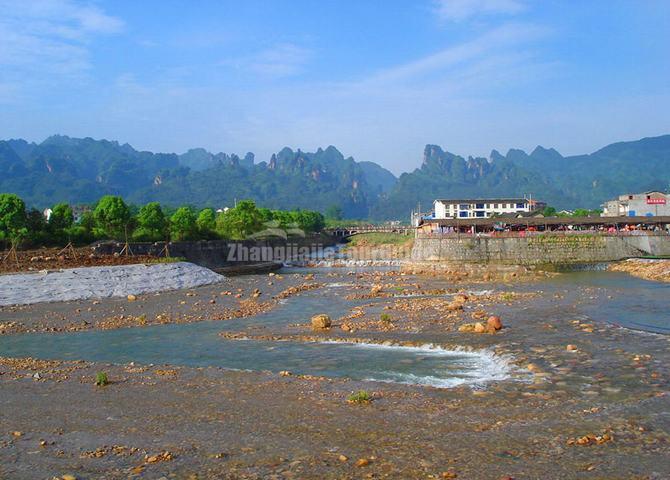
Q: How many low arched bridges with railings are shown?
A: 1